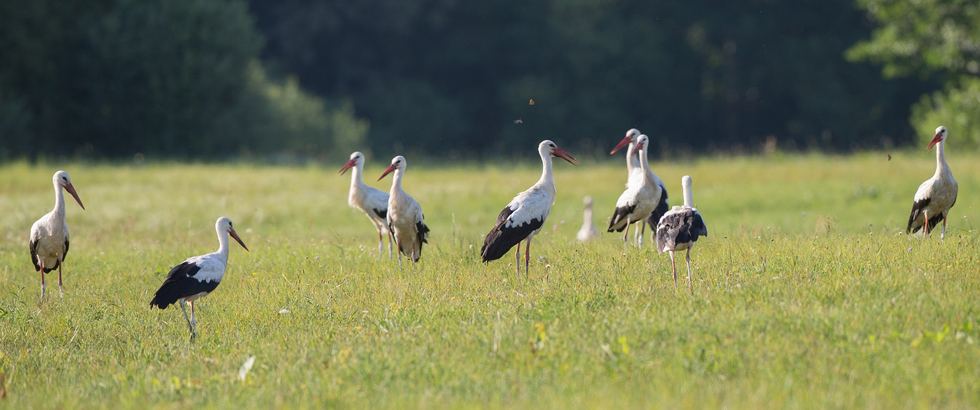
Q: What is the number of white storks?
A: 10